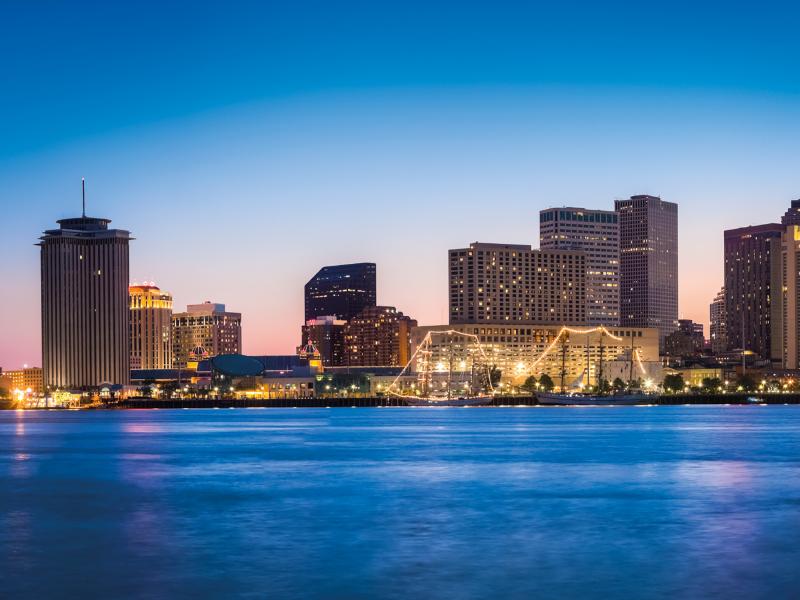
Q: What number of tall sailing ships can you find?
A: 2